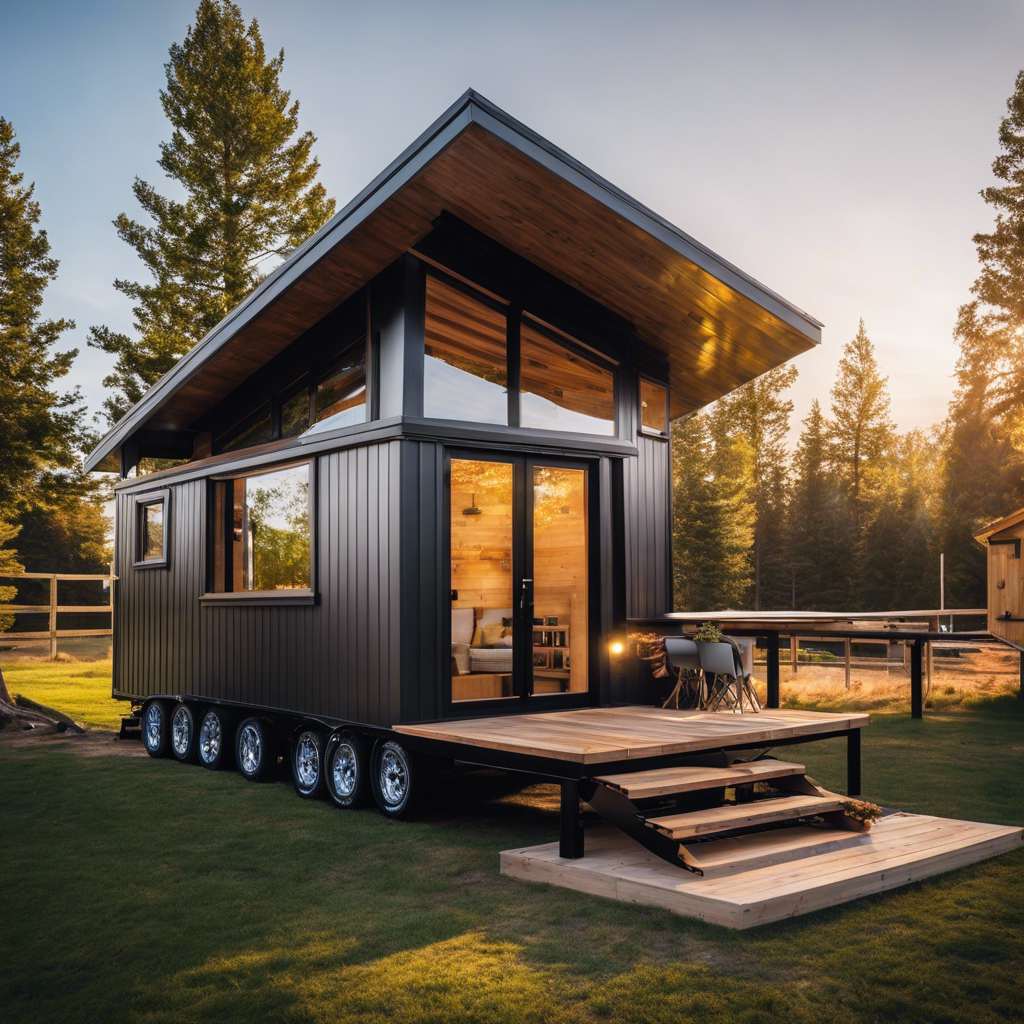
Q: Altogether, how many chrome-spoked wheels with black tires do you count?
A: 7